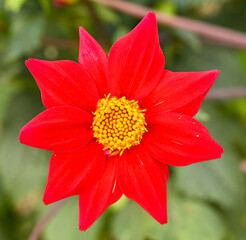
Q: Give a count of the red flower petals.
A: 9